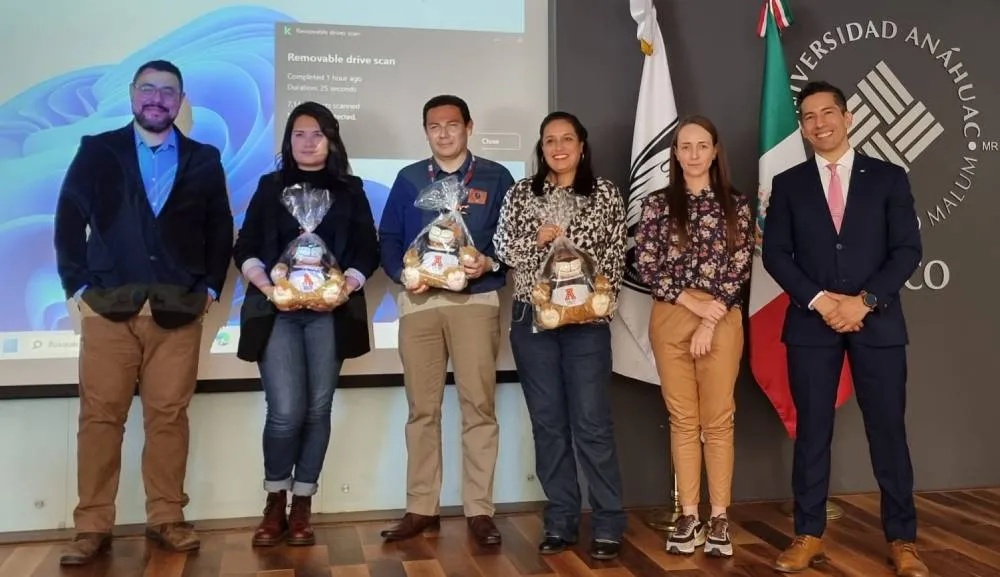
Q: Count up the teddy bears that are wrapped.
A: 3